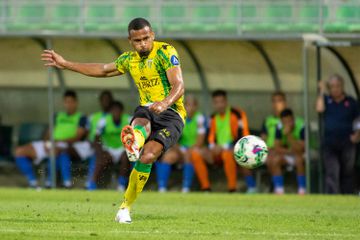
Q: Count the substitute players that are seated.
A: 7